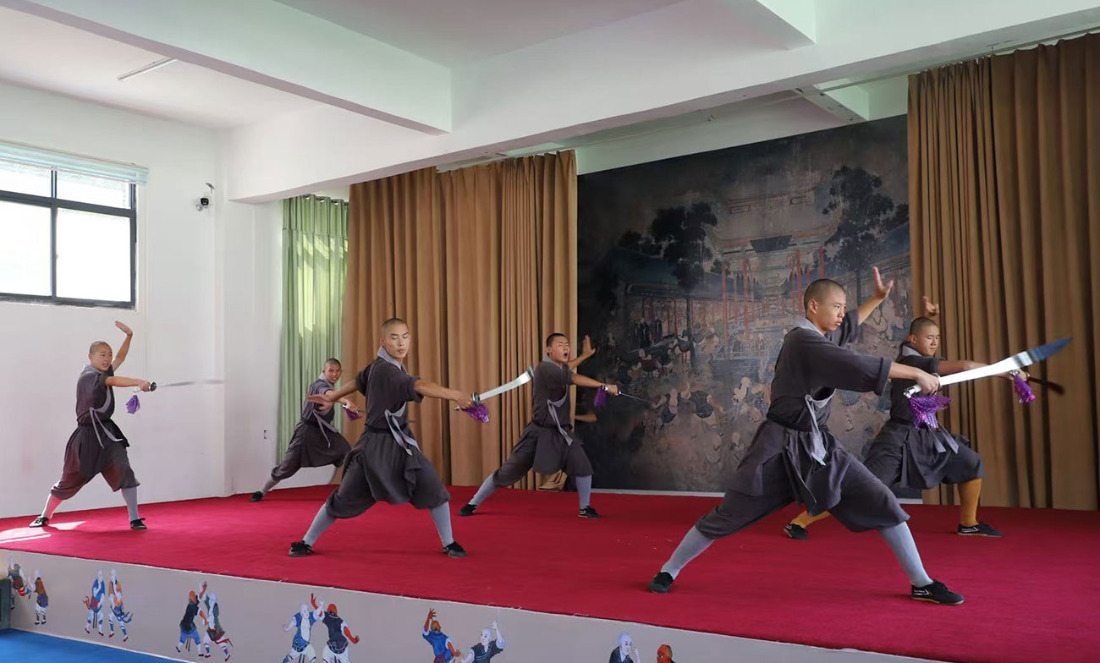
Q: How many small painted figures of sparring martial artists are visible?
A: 12